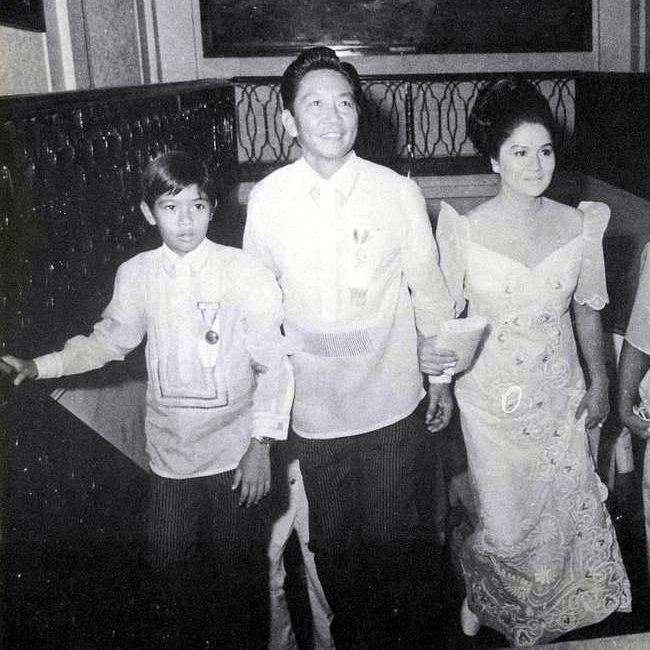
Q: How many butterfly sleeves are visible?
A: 2